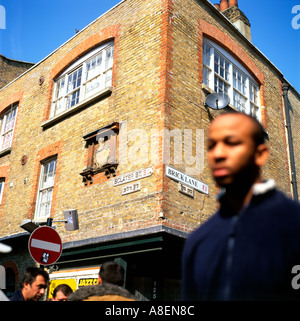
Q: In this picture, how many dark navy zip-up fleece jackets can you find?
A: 1